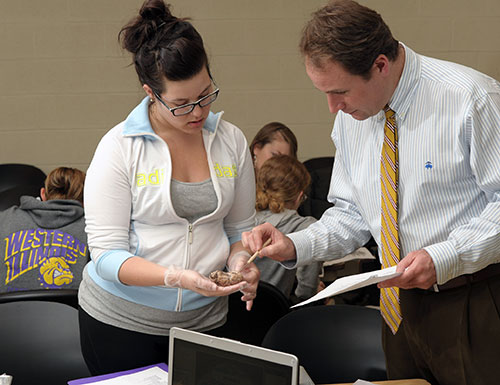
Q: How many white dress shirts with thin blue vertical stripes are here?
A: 1